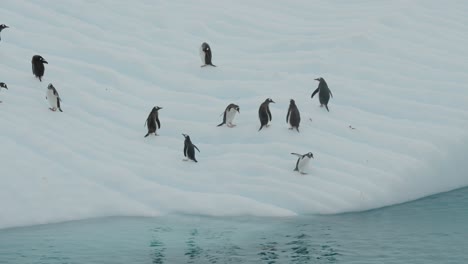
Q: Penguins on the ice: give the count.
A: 12